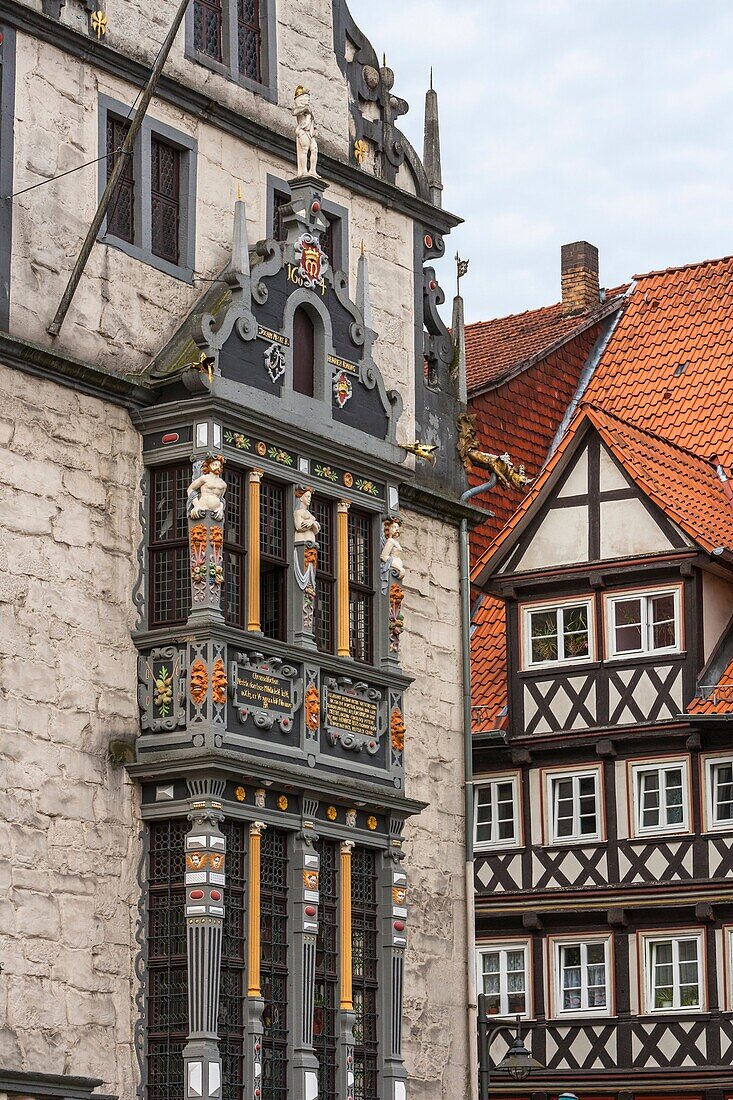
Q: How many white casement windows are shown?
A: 9